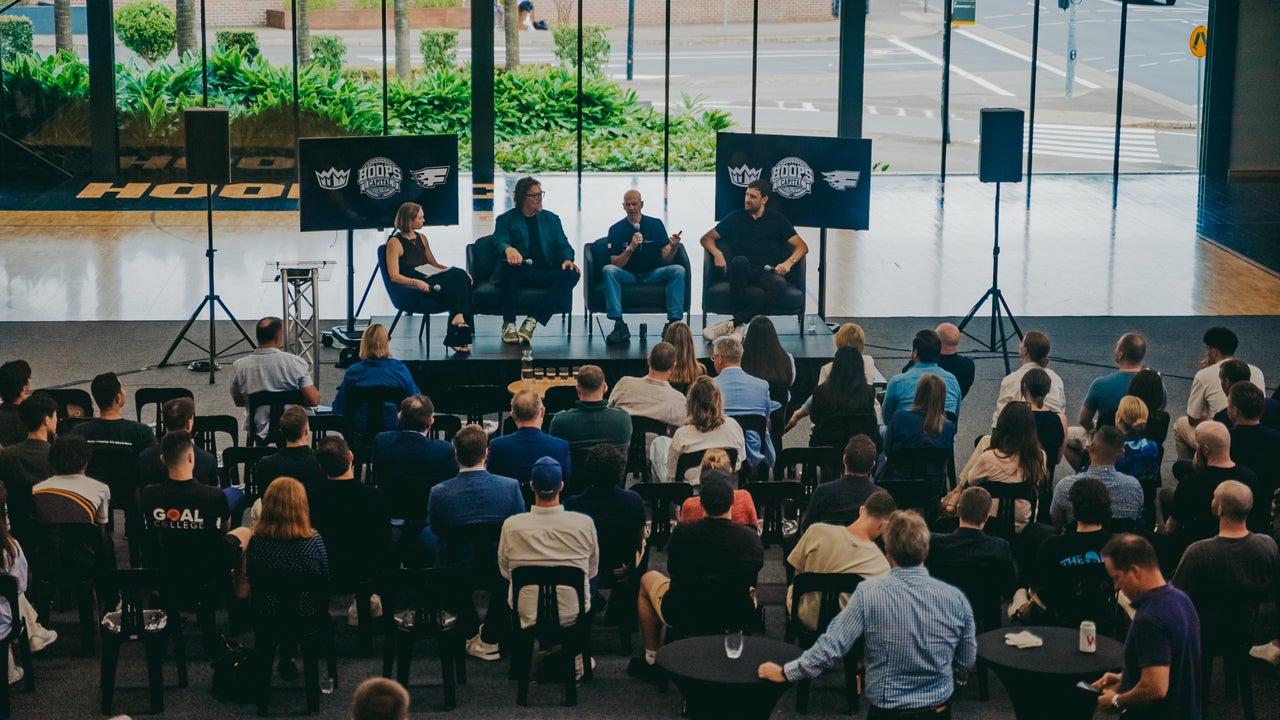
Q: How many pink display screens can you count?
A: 0